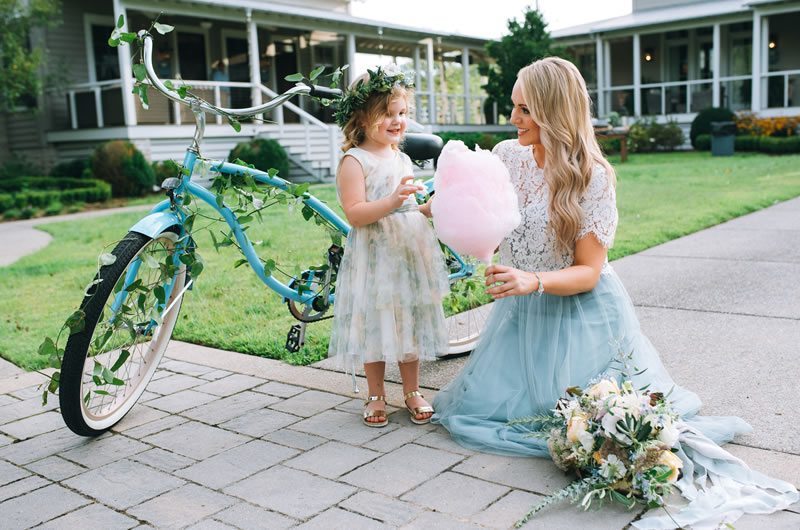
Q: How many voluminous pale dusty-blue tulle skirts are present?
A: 1